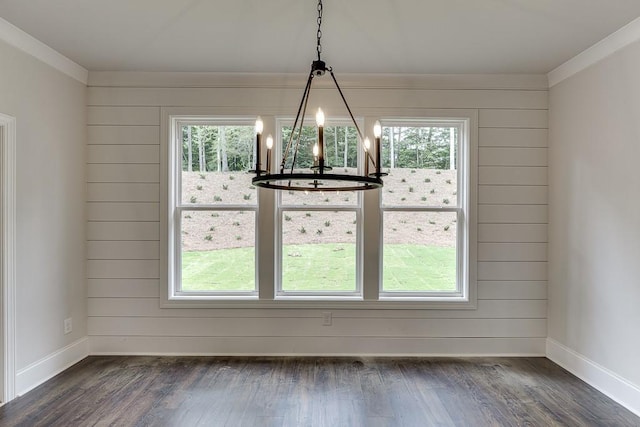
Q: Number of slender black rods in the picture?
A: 3